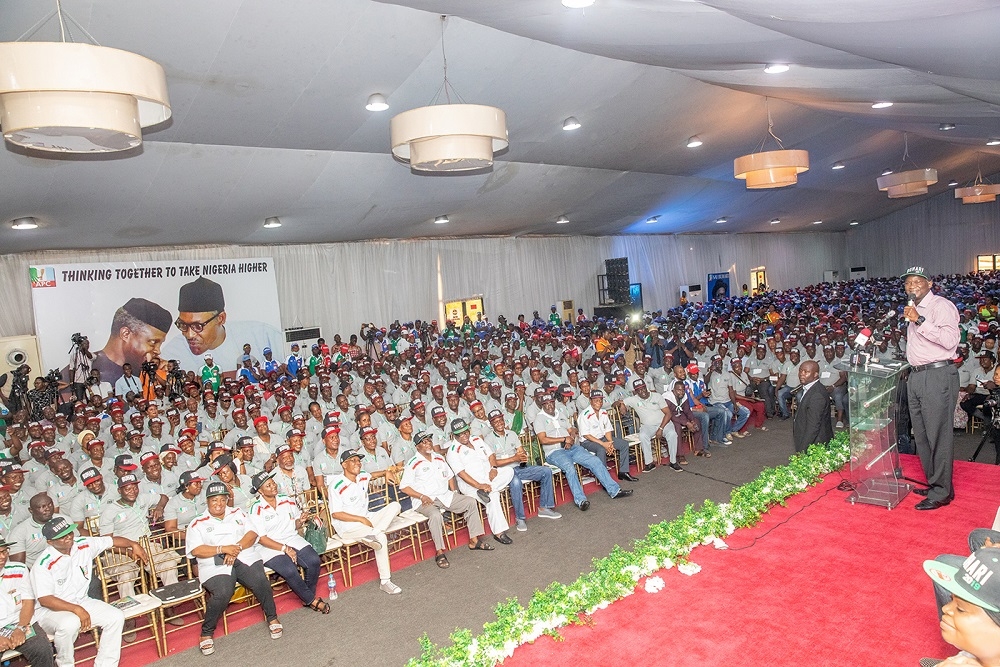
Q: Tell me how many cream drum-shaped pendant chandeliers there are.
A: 5